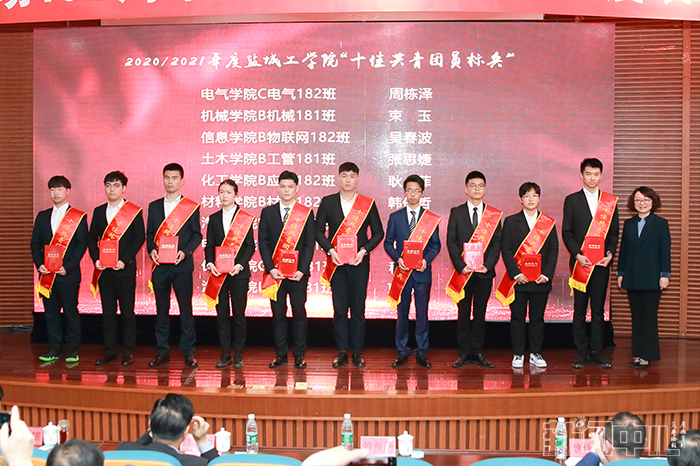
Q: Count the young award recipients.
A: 10